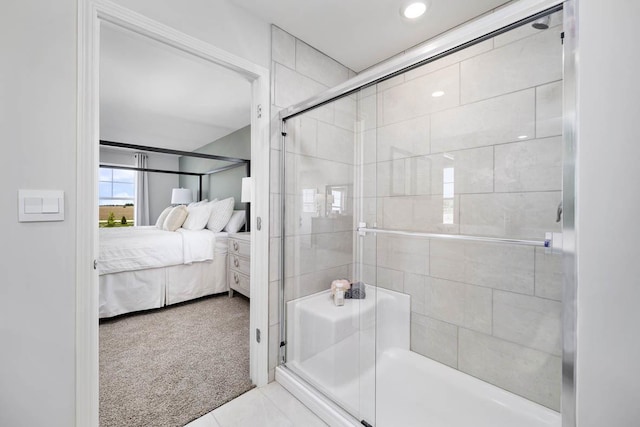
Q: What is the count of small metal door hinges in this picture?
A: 3